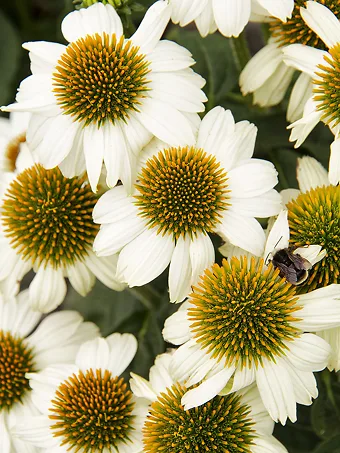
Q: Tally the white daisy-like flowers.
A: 12